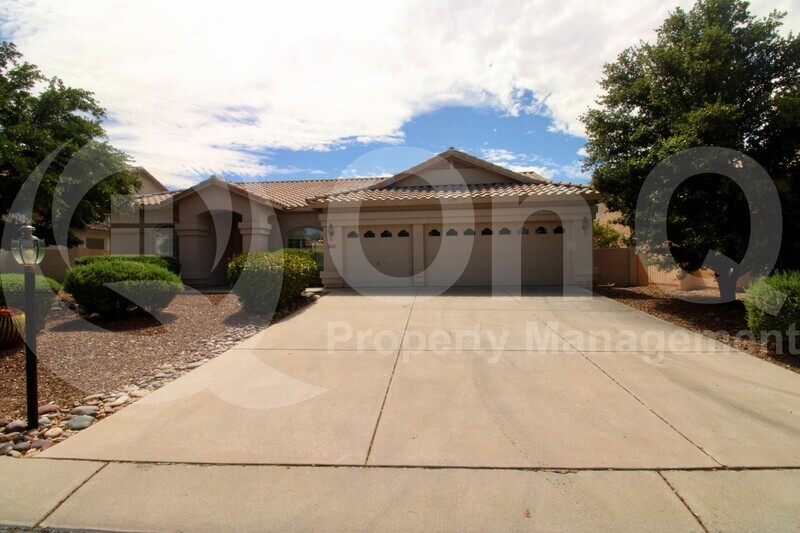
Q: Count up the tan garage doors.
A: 2